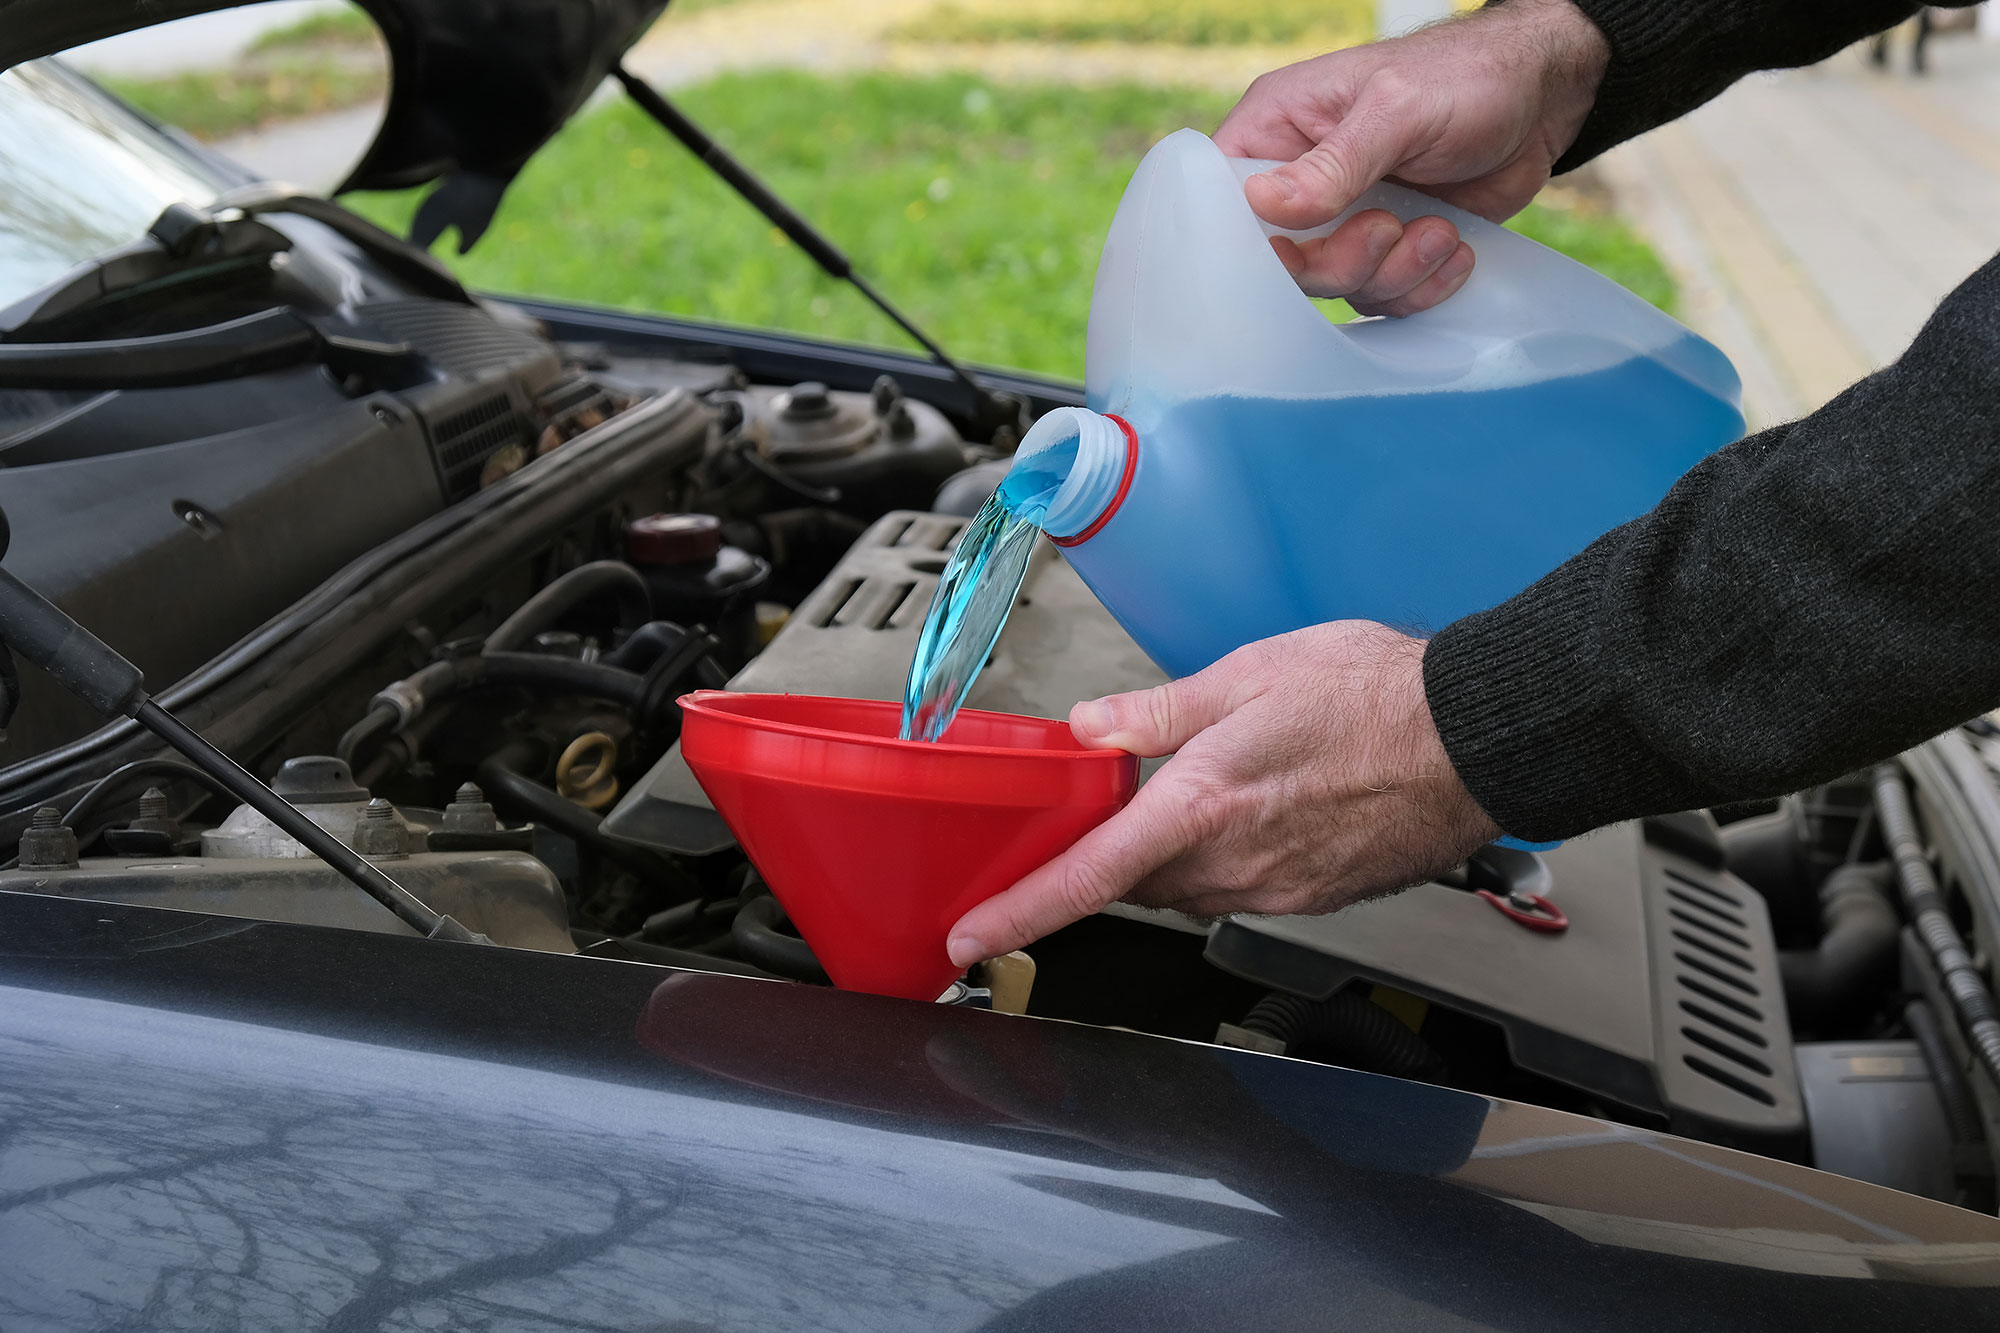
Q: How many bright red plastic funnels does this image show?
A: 1